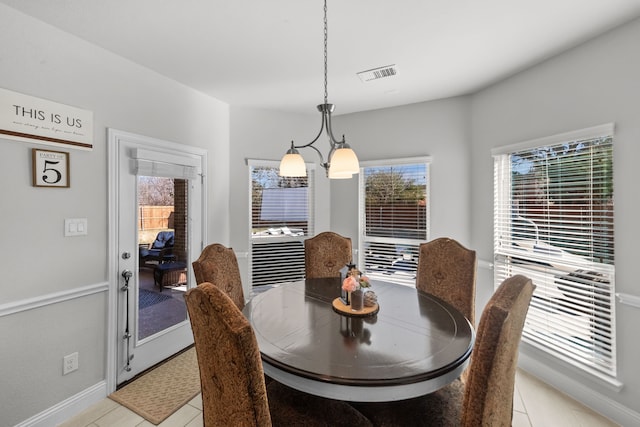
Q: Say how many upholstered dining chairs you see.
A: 5